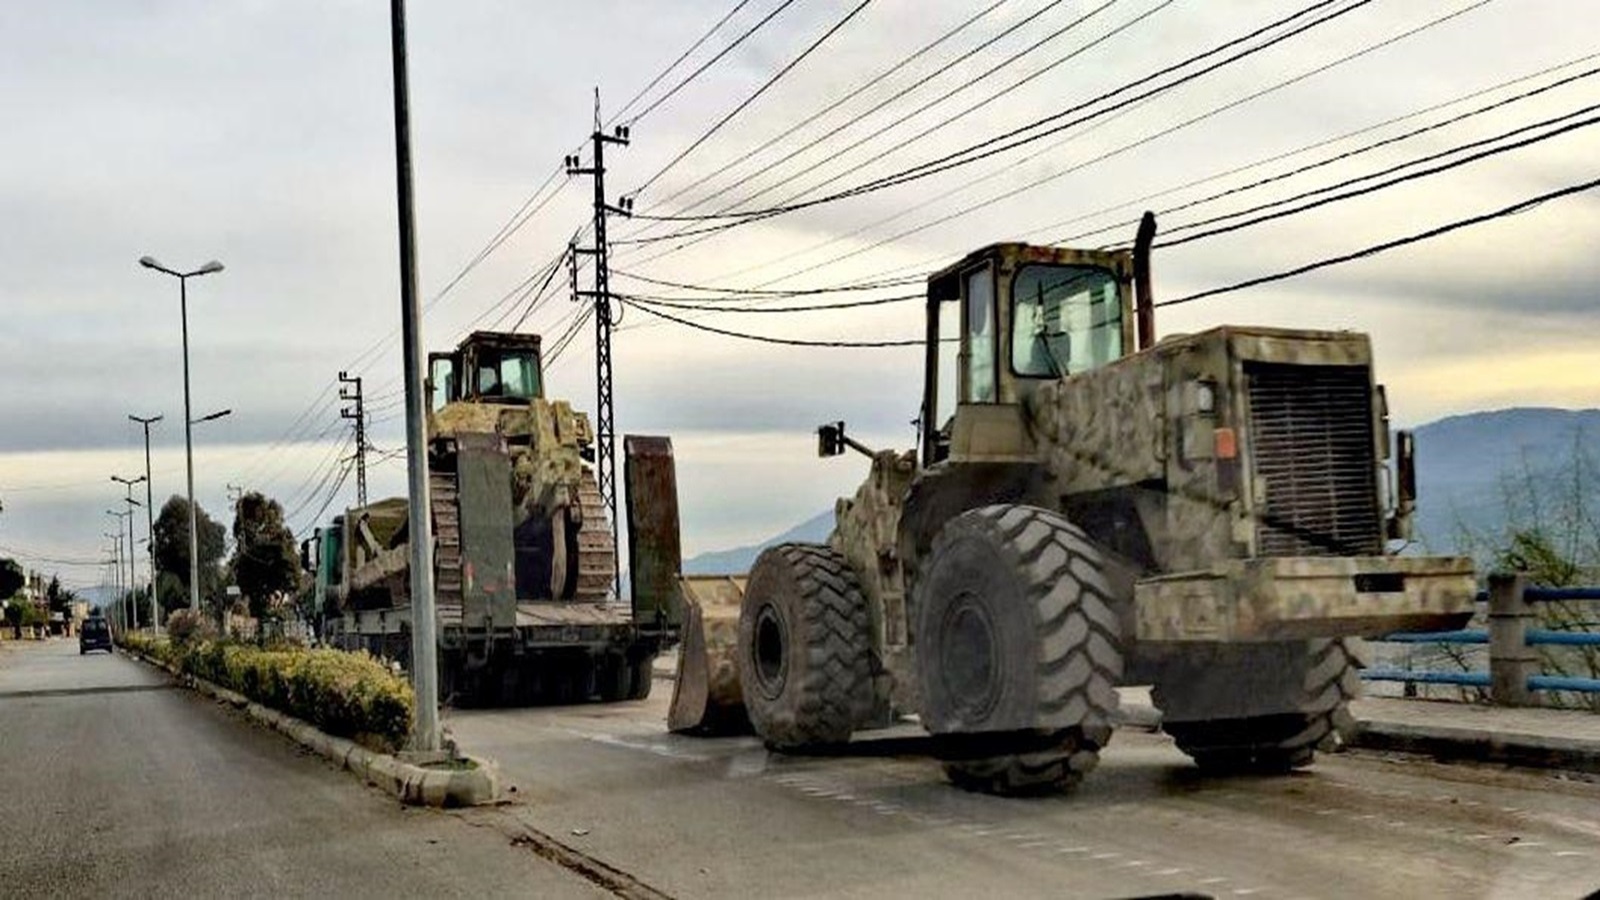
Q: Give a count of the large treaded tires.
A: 3